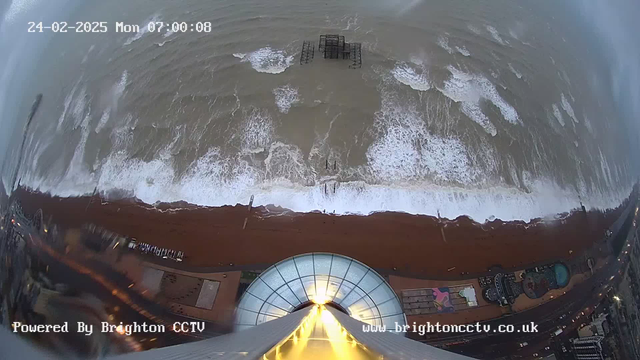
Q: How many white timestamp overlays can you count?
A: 1